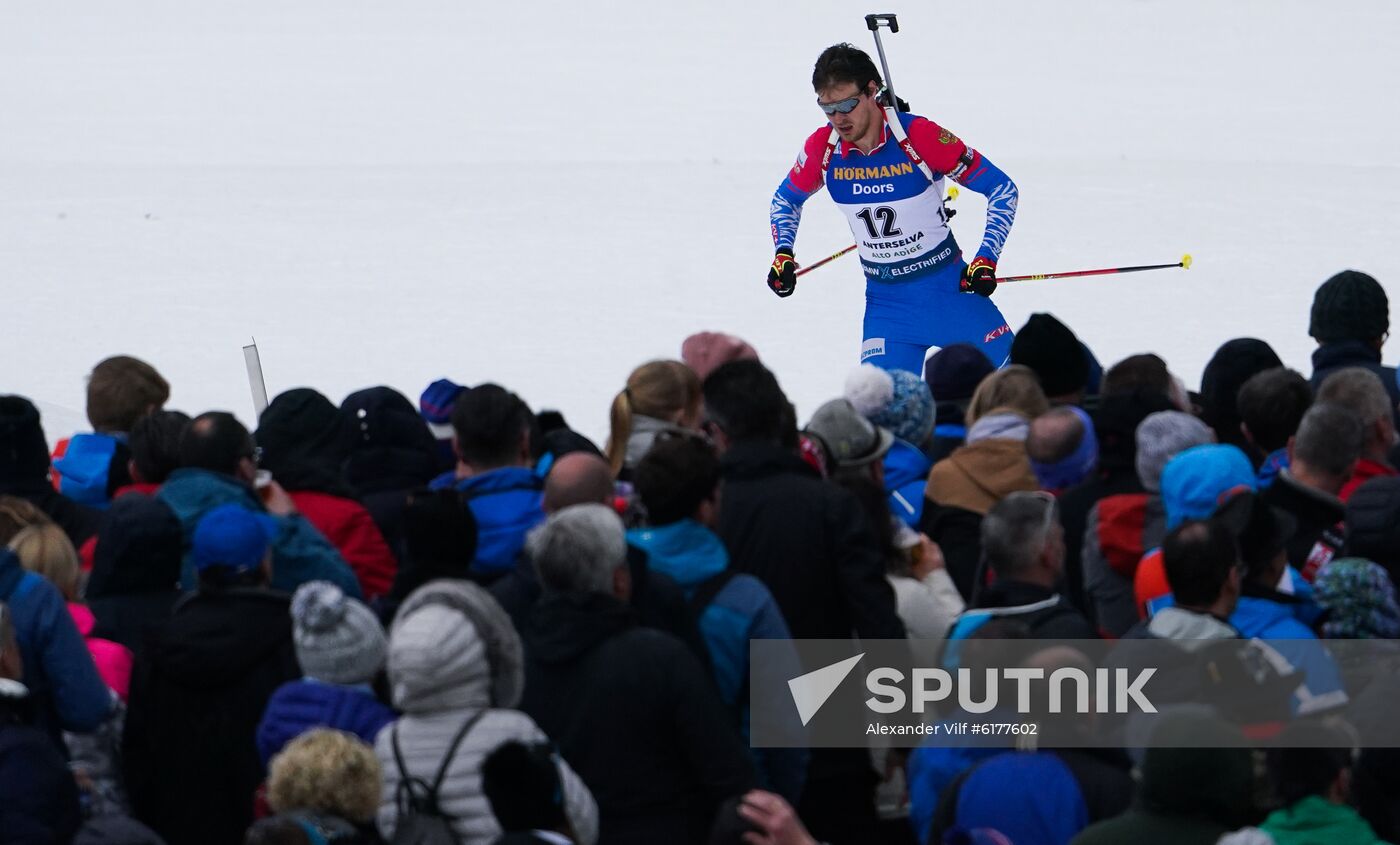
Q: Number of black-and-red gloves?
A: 2